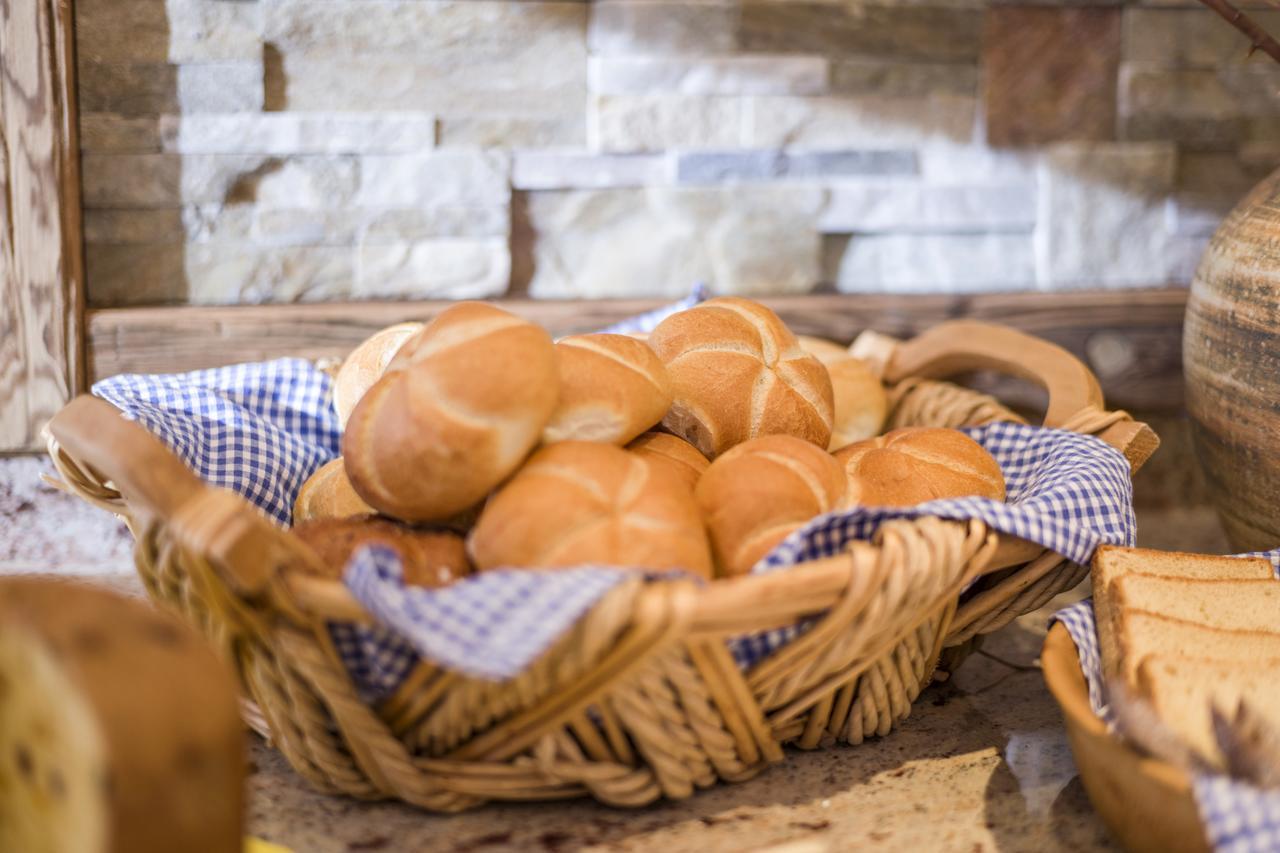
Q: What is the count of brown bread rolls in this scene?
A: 11